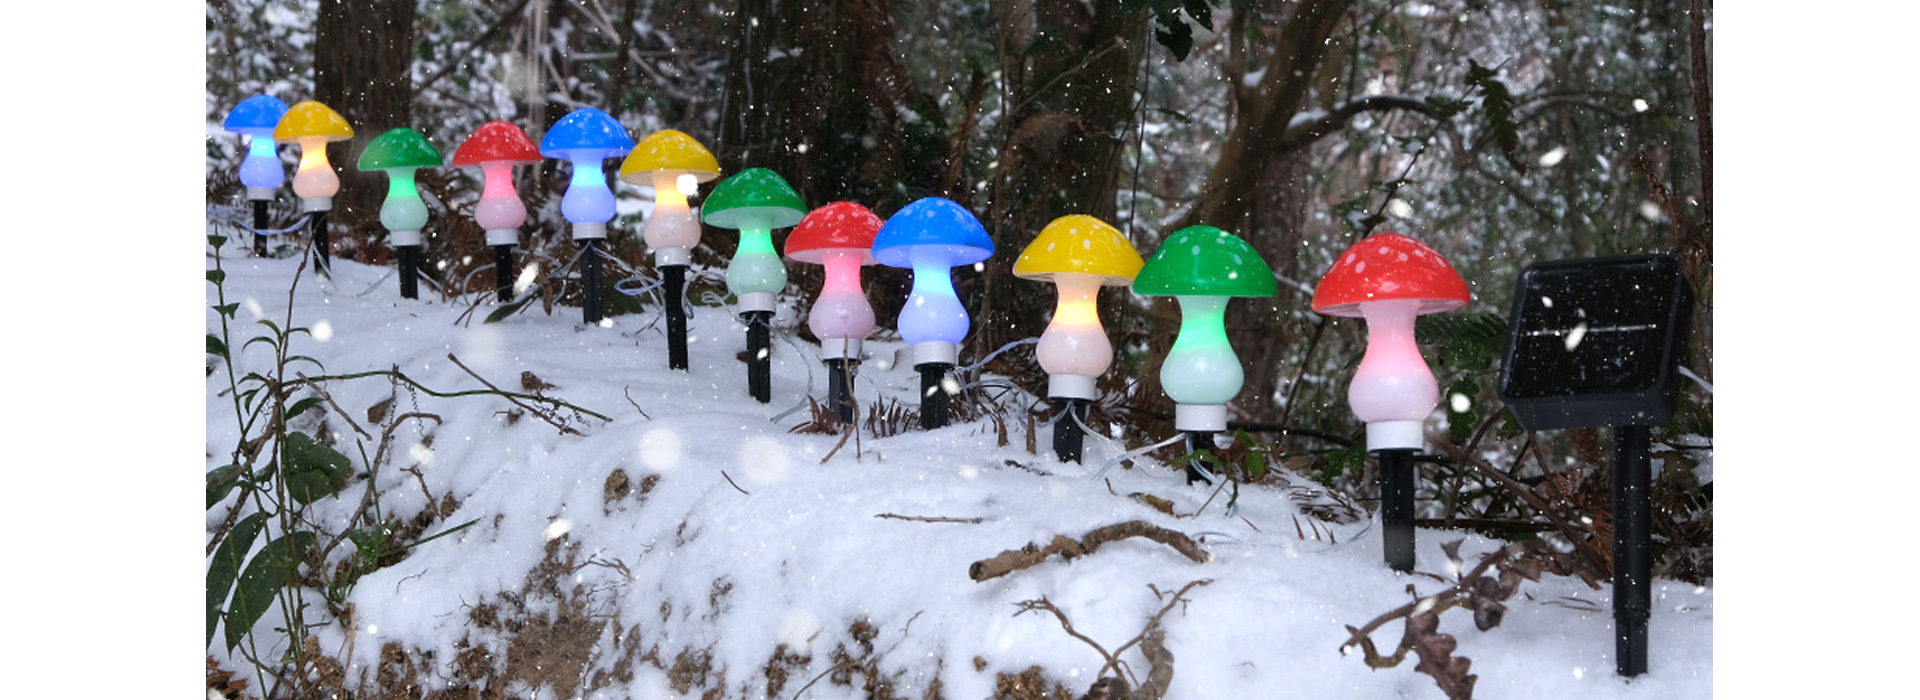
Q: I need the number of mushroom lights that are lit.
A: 12